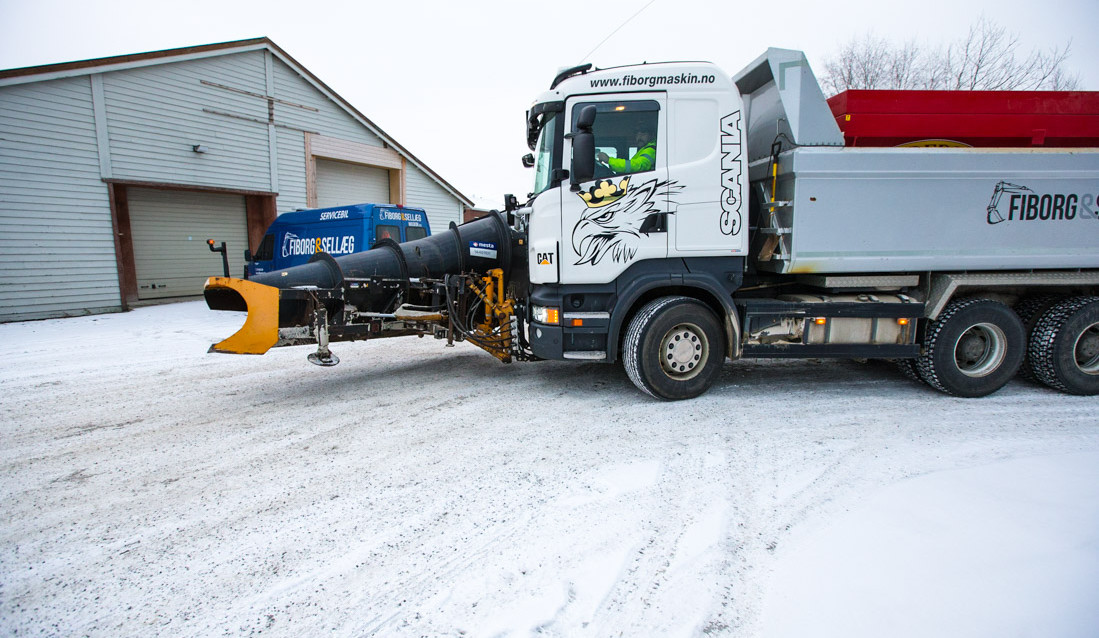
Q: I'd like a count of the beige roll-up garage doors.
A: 2